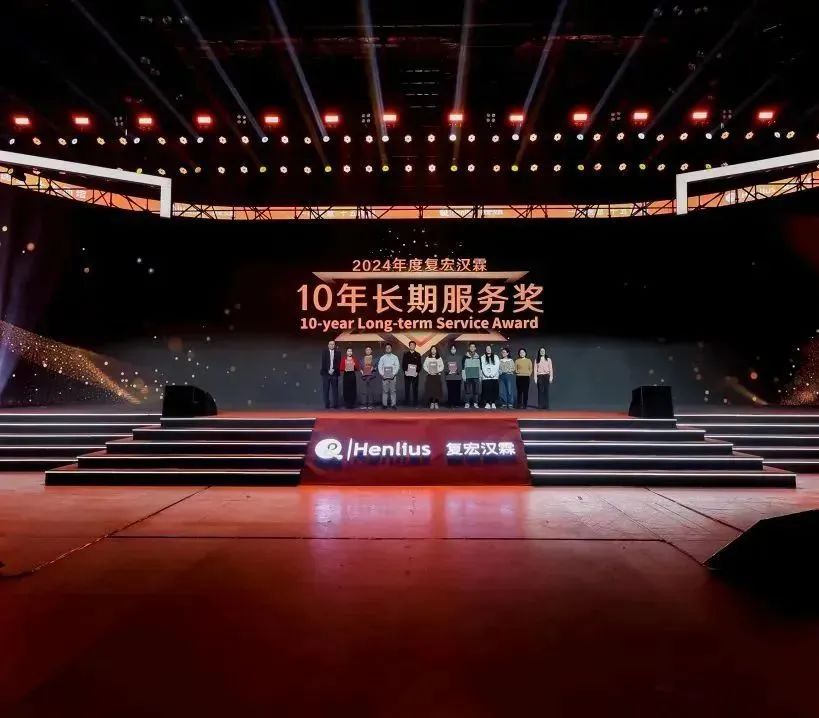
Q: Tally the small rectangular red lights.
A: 13